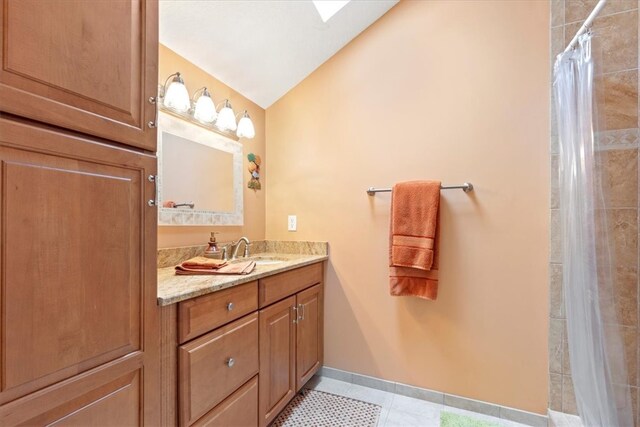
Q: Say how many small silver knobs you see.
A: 2